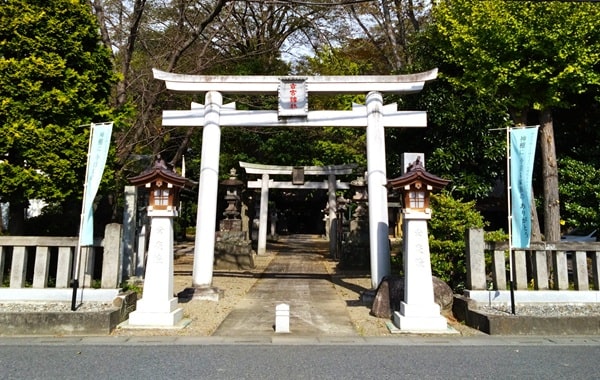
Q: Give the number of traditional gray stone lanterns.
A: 2